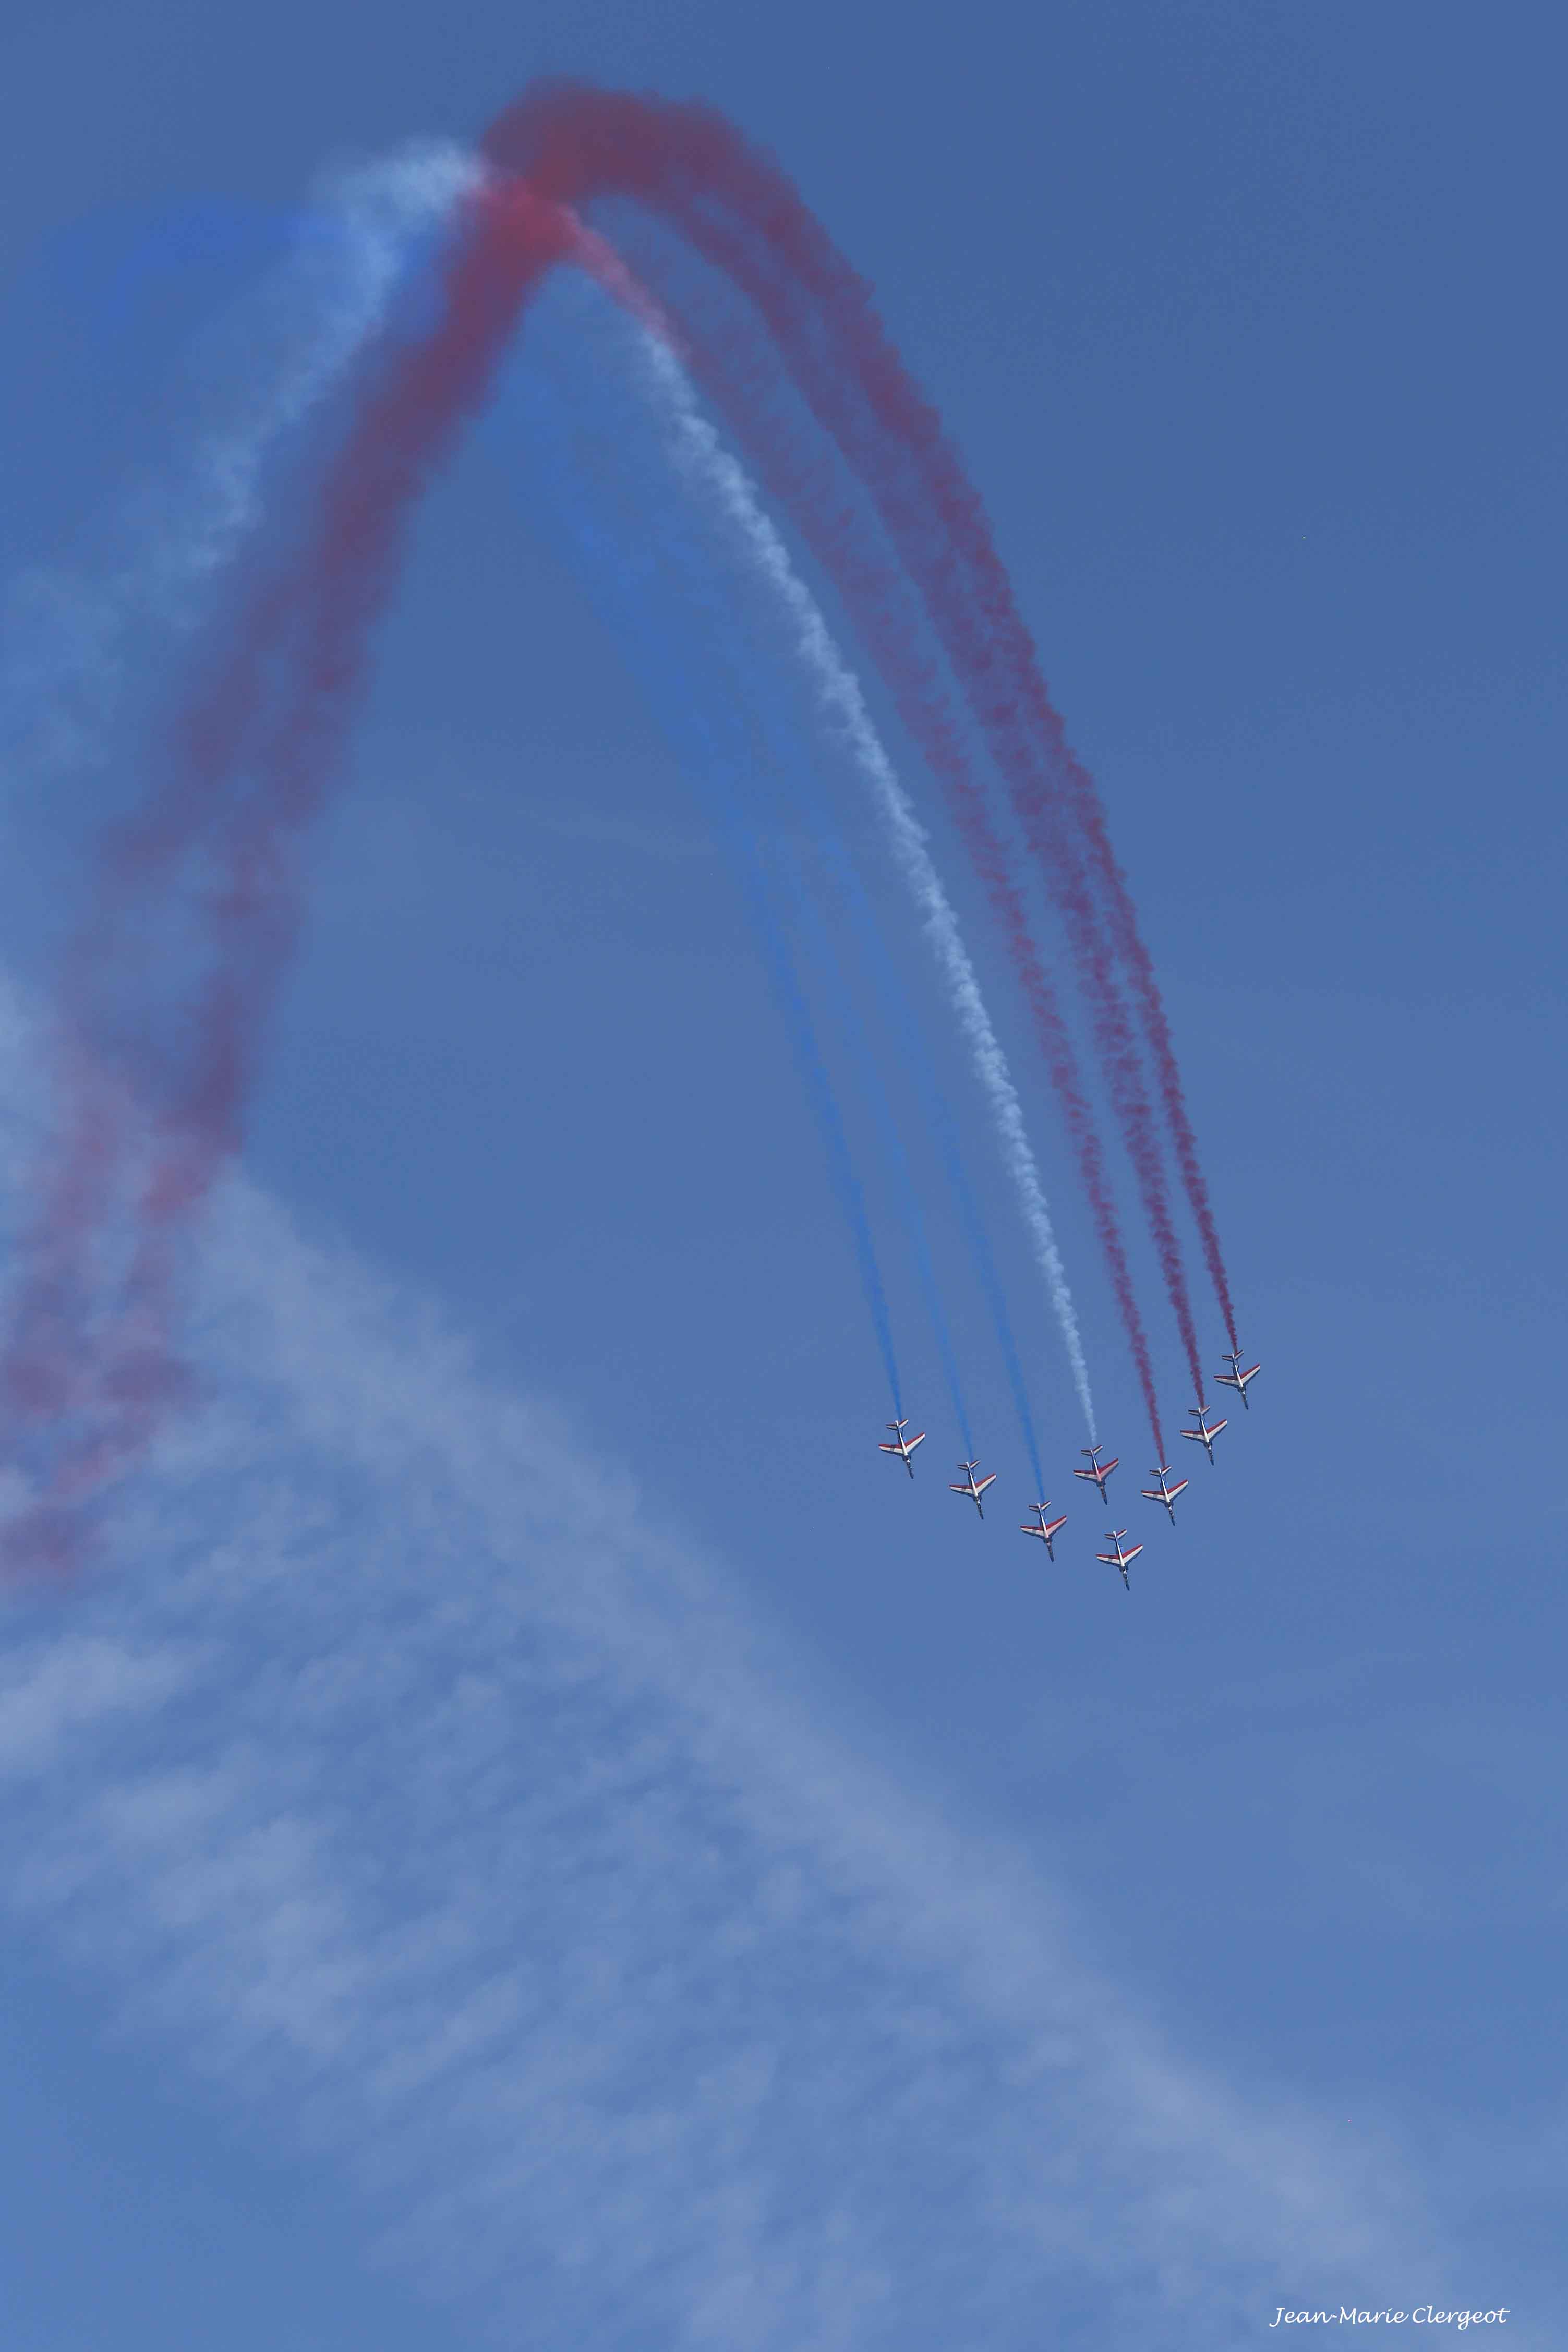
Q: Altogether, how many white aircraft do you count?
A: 8